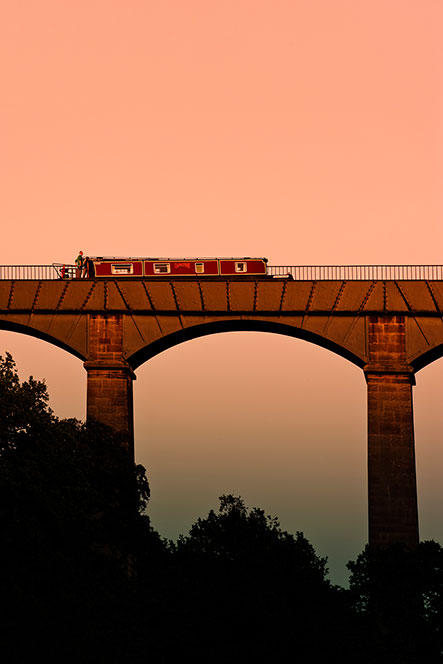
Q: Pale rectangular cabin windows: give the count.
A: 4